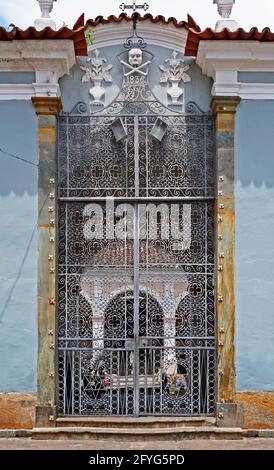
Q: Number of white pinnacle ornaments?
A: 2